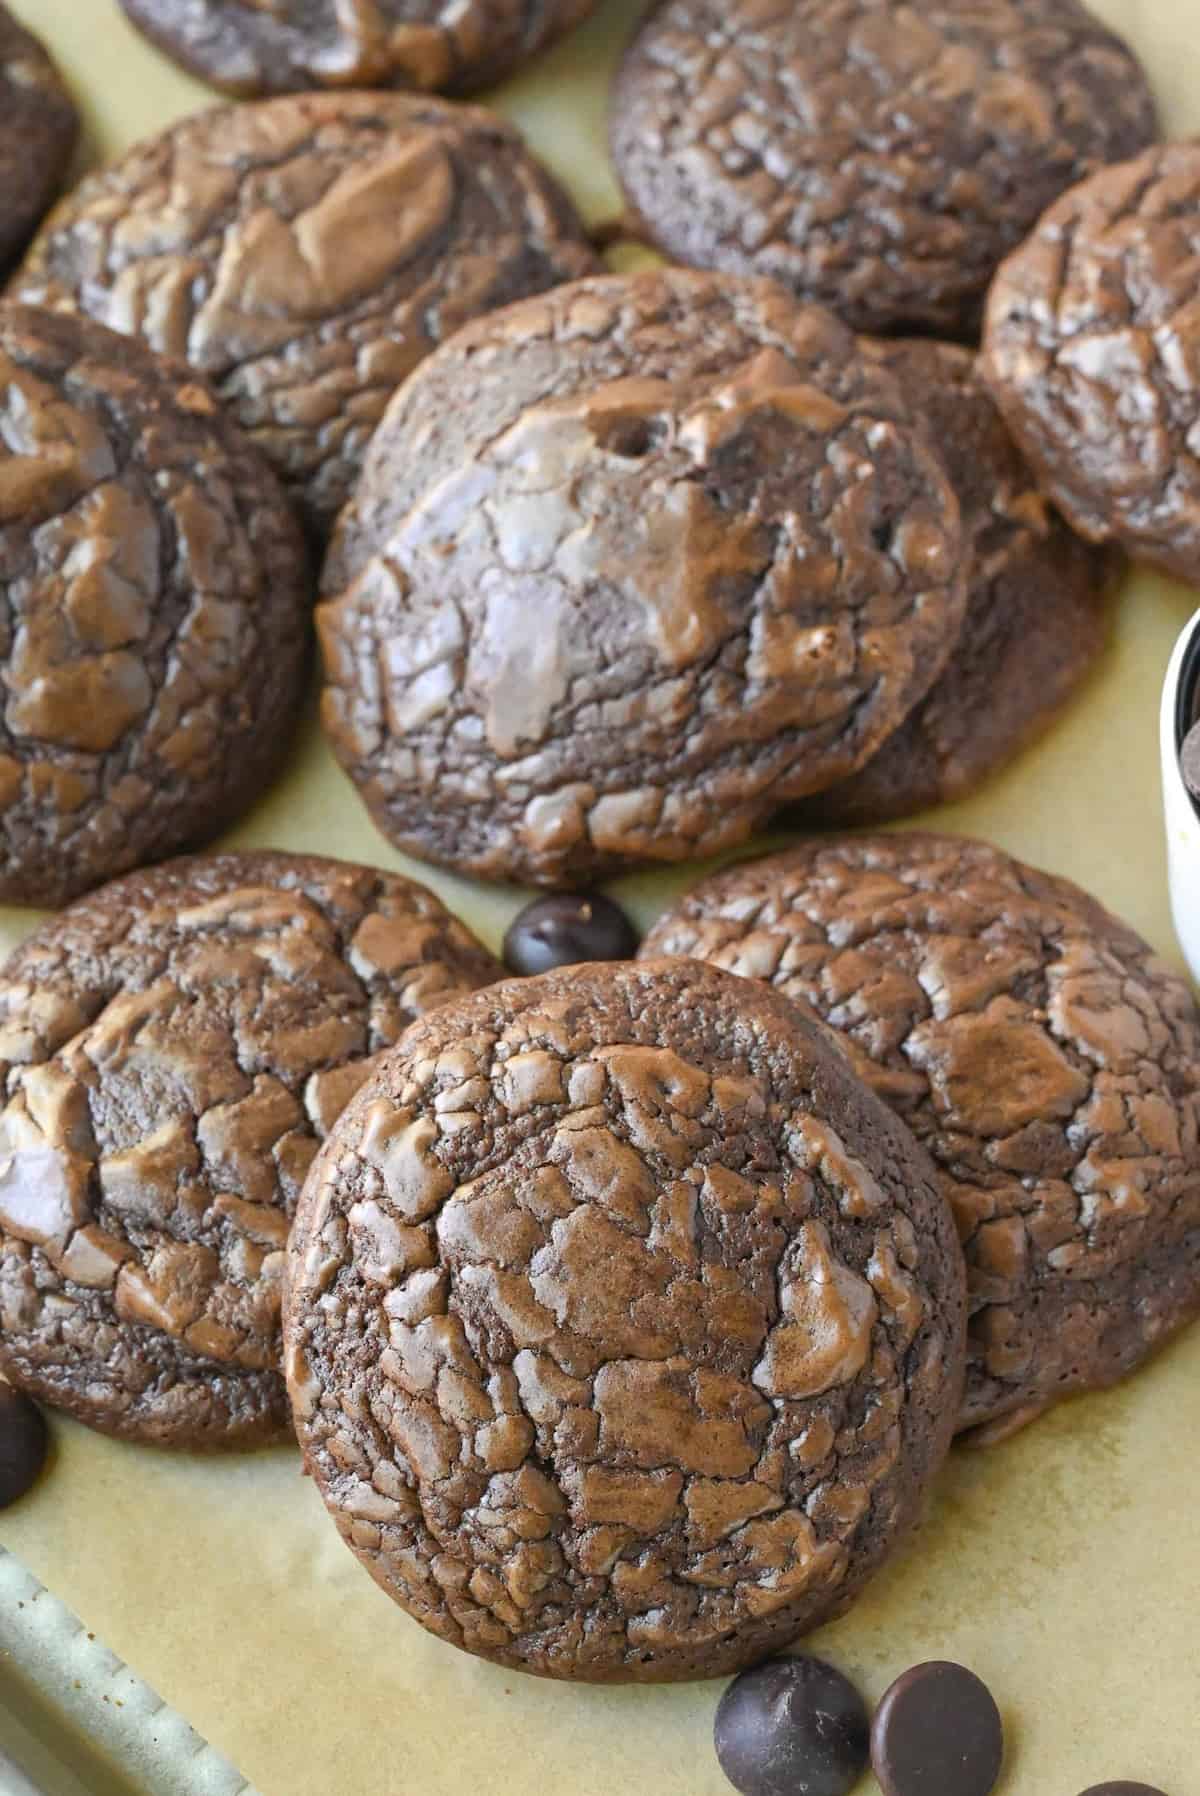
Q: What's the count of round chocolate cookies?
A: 11